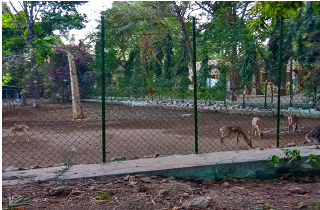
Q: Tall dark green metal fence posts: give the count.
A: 3